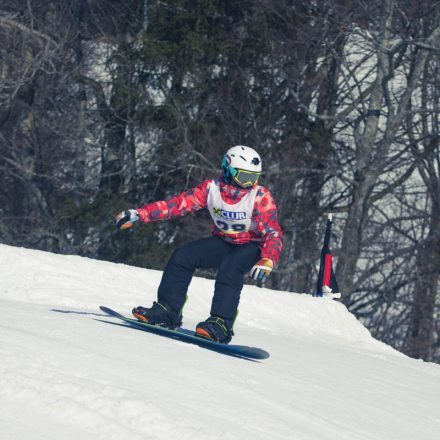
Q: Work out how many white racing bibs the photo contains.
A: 1